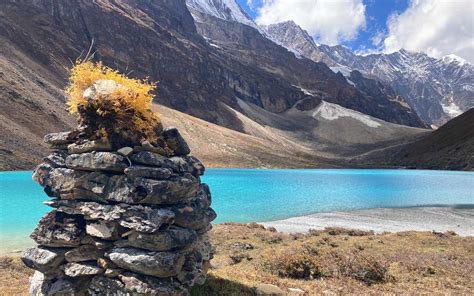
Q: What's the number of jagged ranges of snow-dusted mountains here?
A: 1